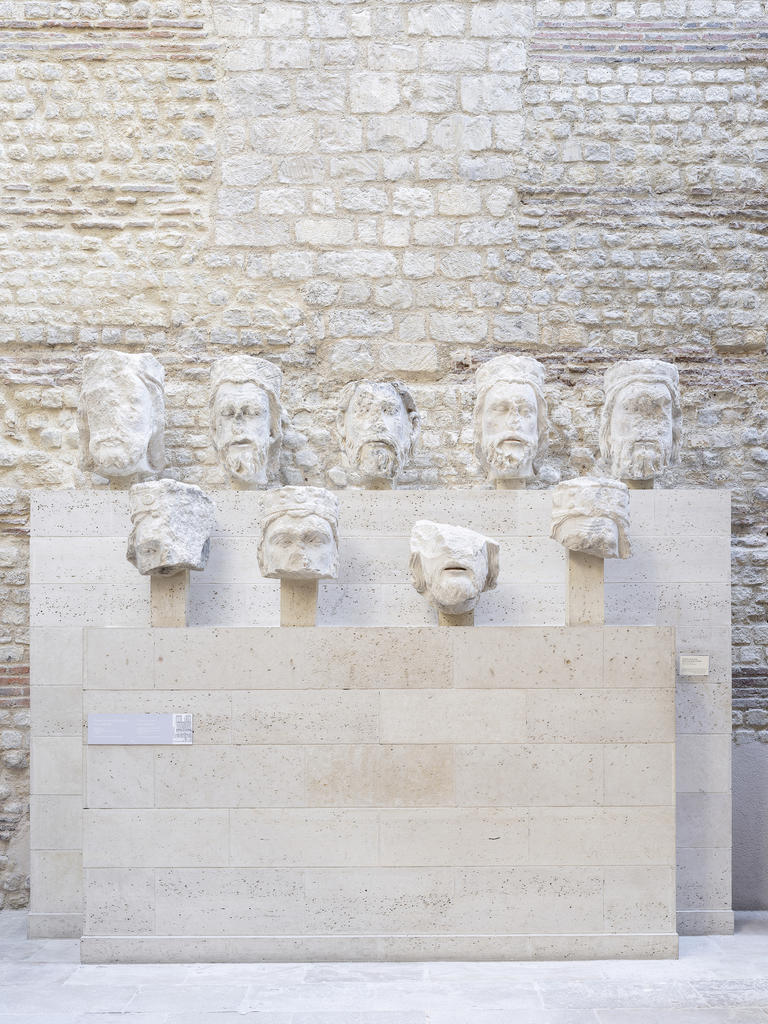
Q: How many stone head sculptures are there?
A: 9